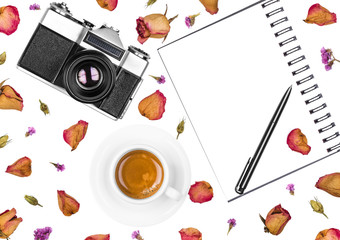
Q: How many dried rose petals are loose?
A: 14